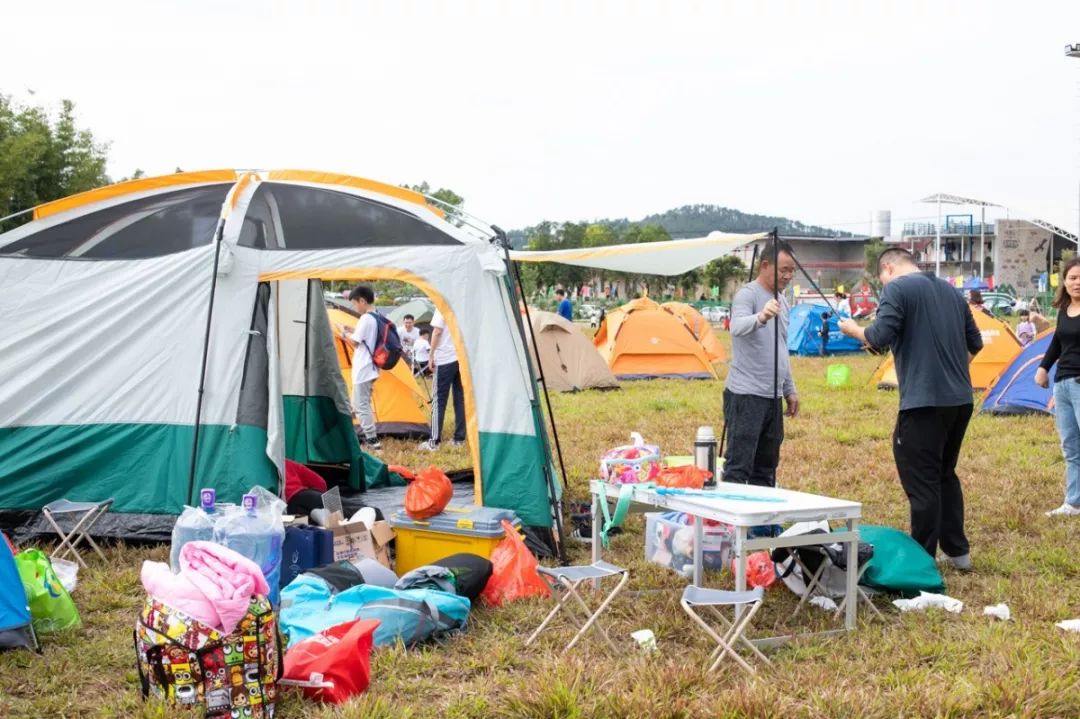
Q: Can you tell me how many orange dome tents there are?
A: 4